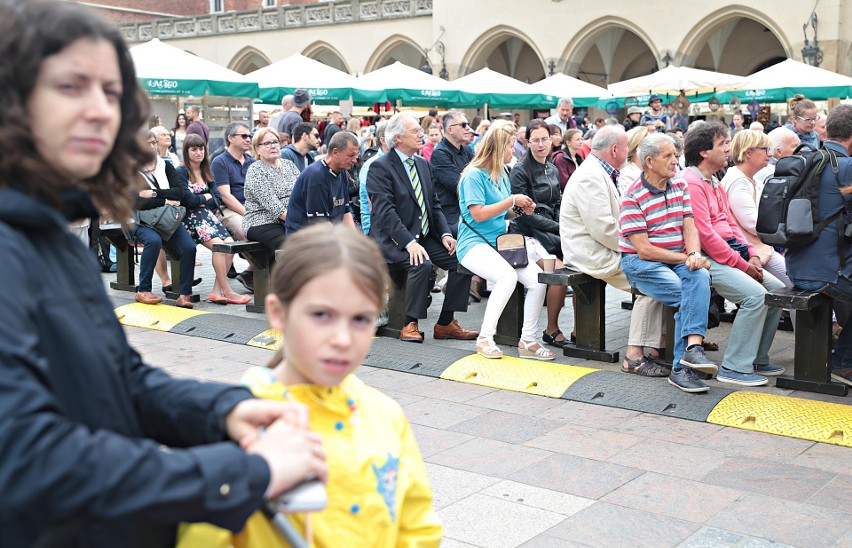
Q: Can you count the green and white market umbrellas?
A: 7